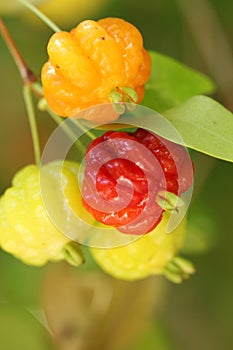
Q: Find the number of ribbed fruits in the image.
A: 4